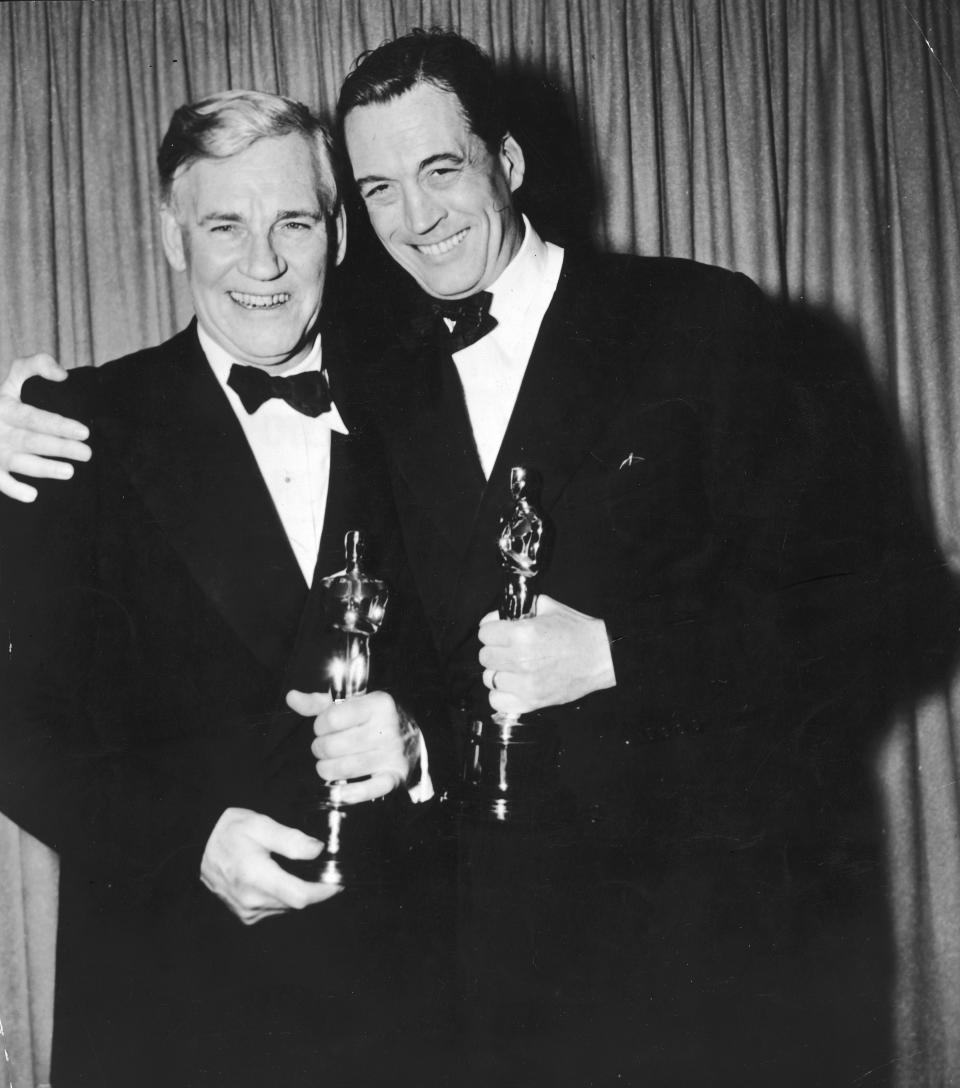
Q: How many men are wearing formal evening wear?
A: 2